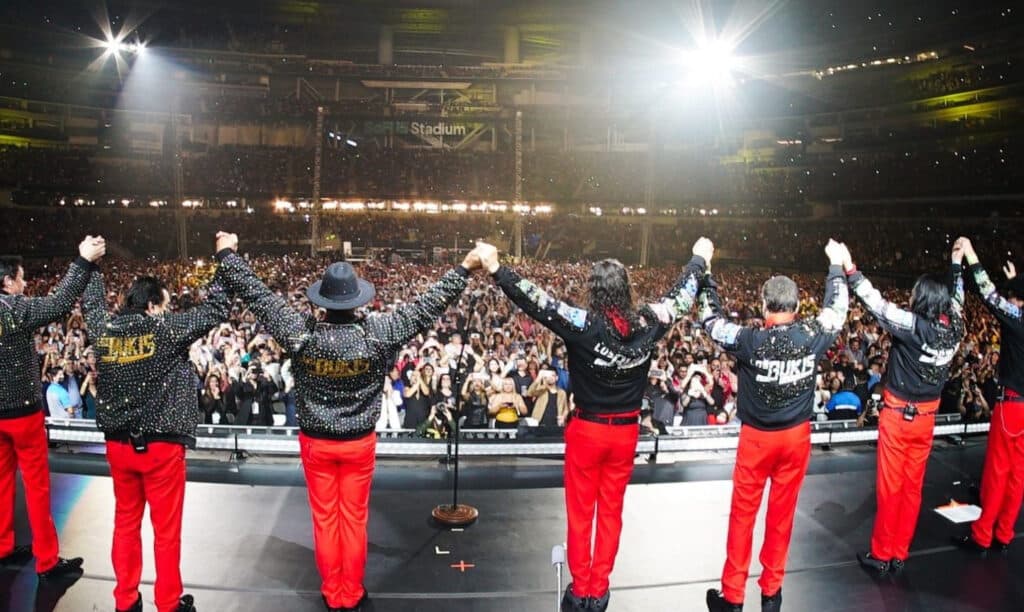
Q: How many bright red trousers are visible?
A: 7